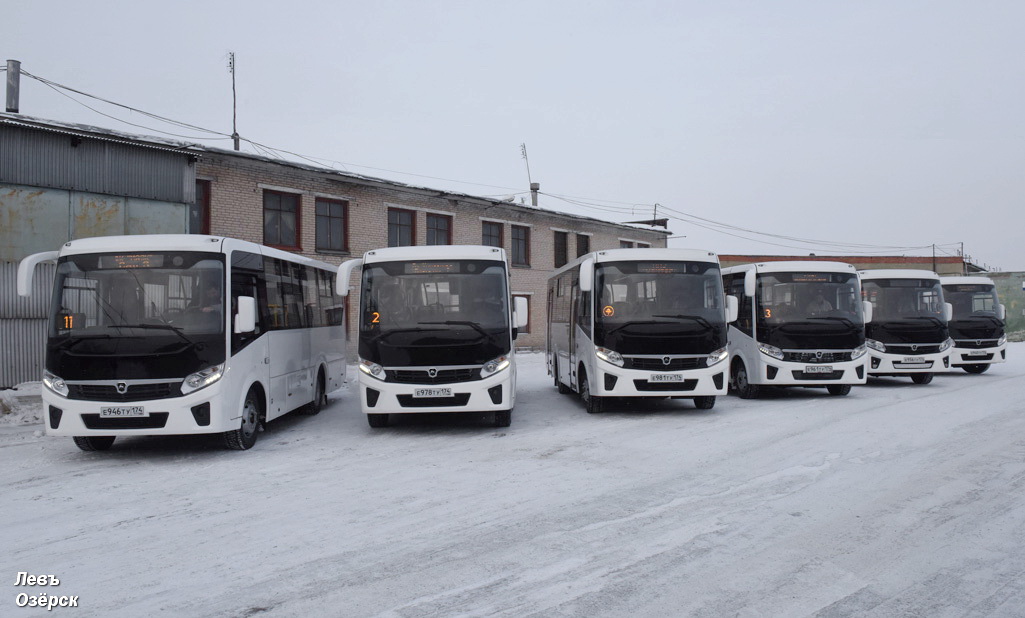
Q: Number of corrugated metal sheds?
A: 1